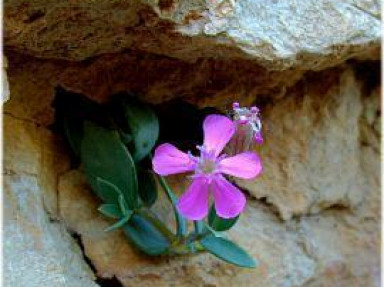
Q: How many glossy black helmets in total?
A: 0